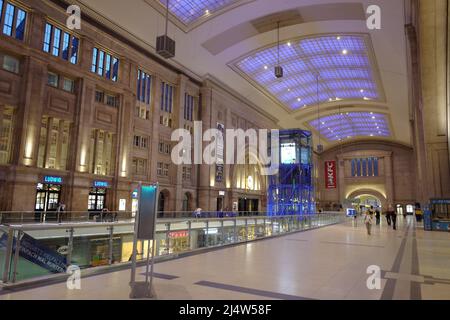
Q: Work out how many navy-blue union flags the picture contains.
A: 0